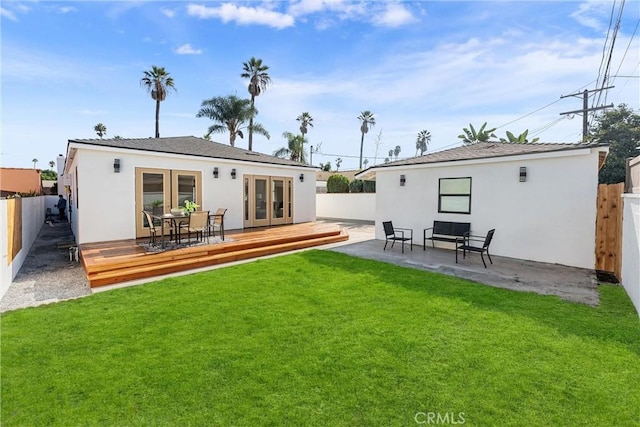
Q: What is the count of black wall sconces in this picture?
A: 6